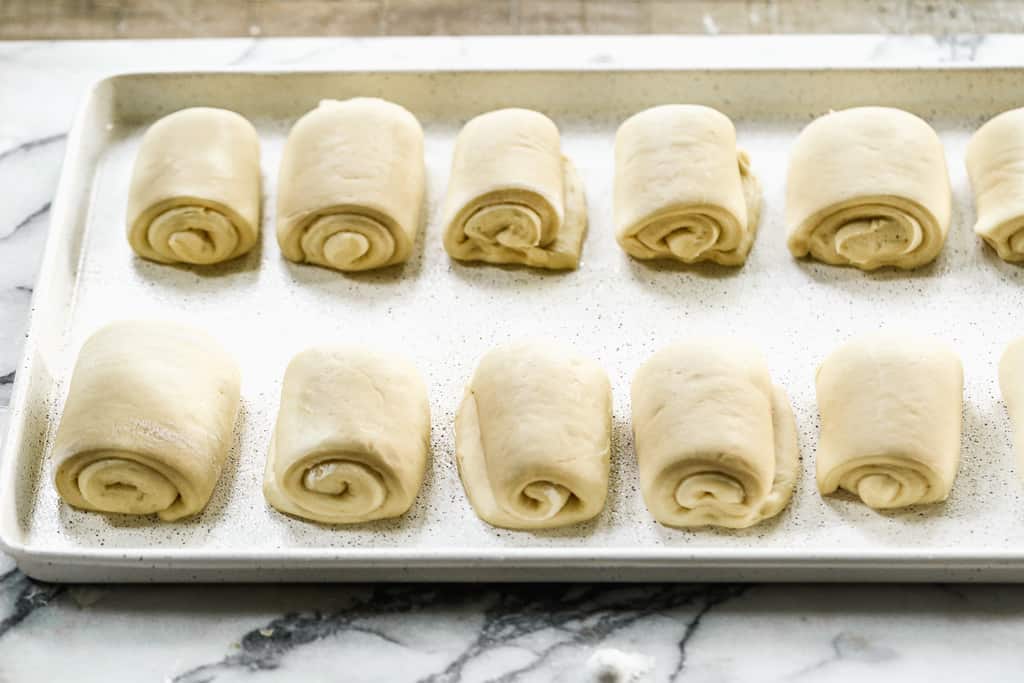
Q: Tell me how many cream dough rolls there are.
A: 12